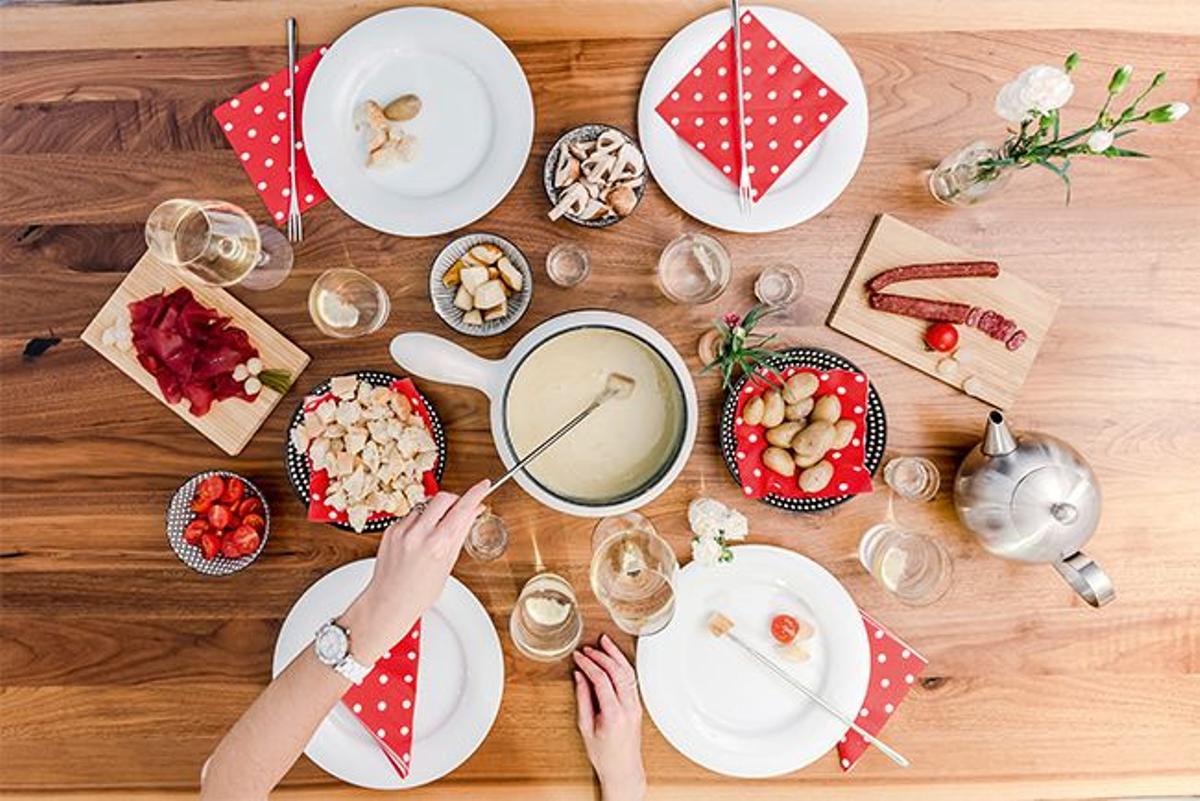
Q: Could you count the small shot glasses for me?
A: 4